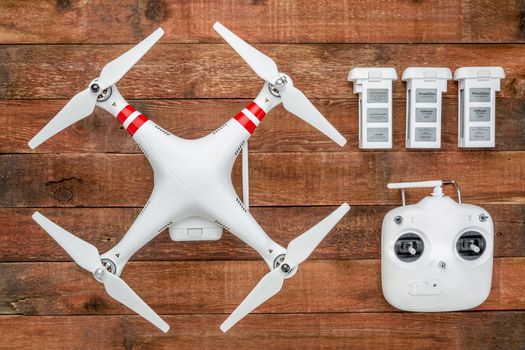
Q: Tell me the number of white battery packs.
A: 3